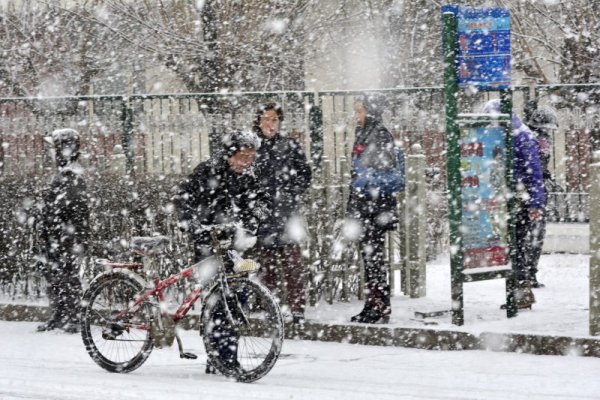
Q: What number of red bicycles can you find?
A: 1